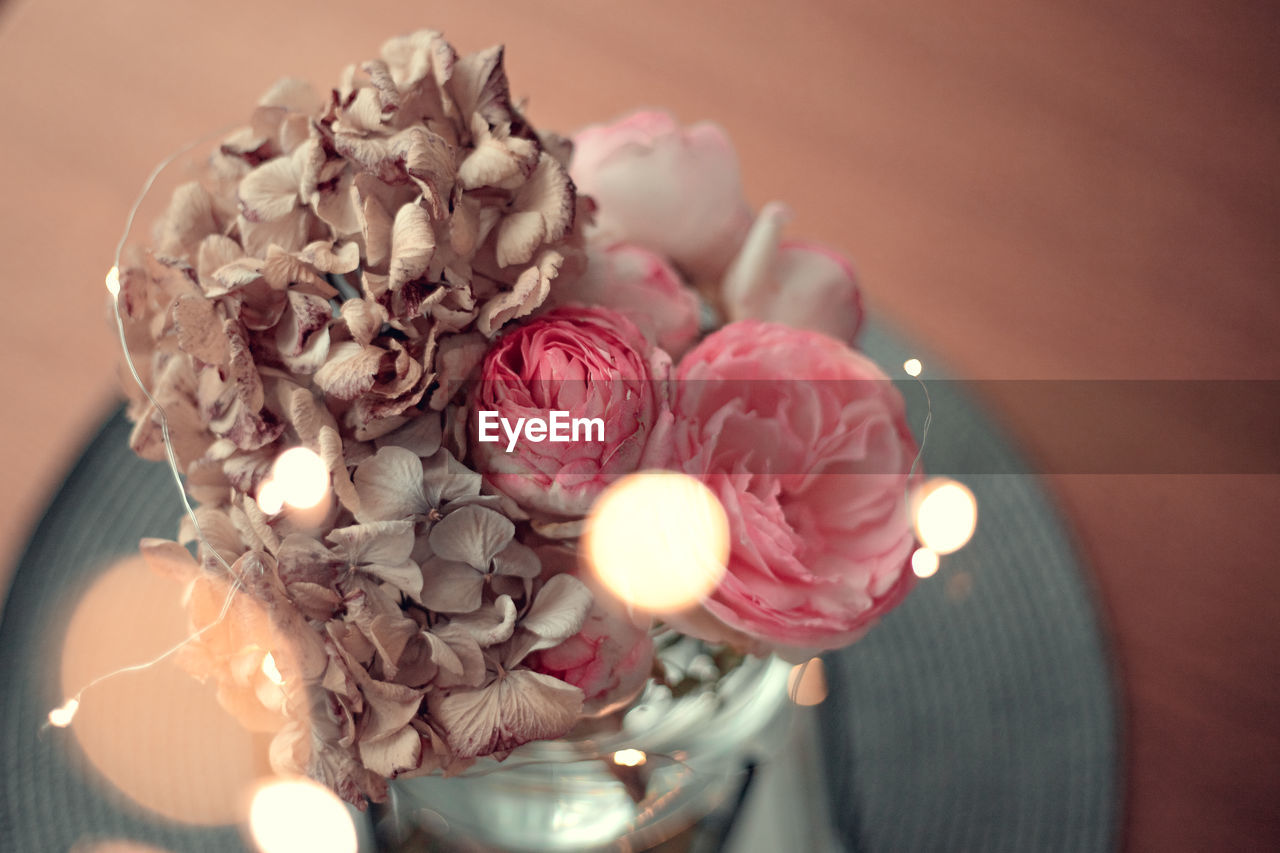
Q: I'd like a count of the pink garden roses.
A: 6